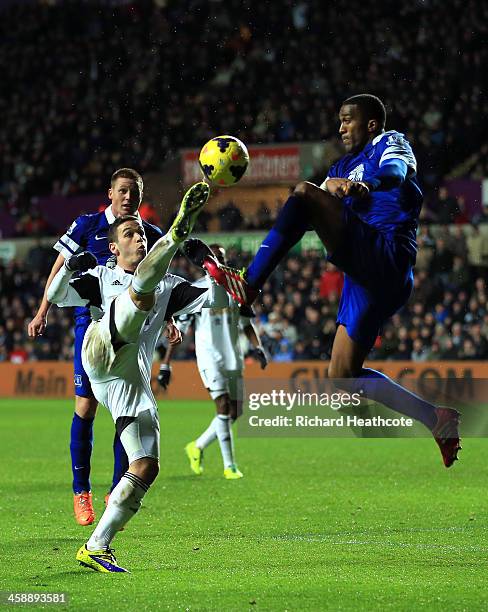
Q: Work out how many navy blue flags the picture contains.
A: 0